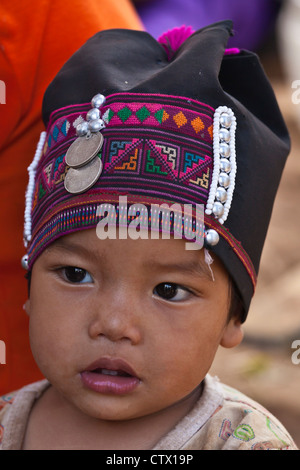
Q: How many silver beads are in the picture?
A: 13